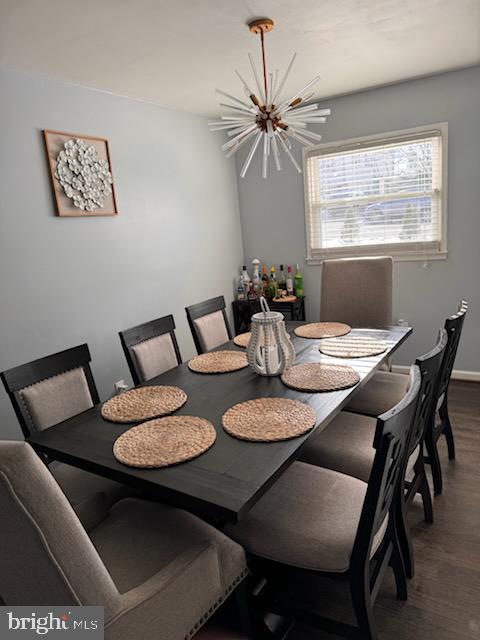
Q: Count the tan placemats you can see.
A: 8